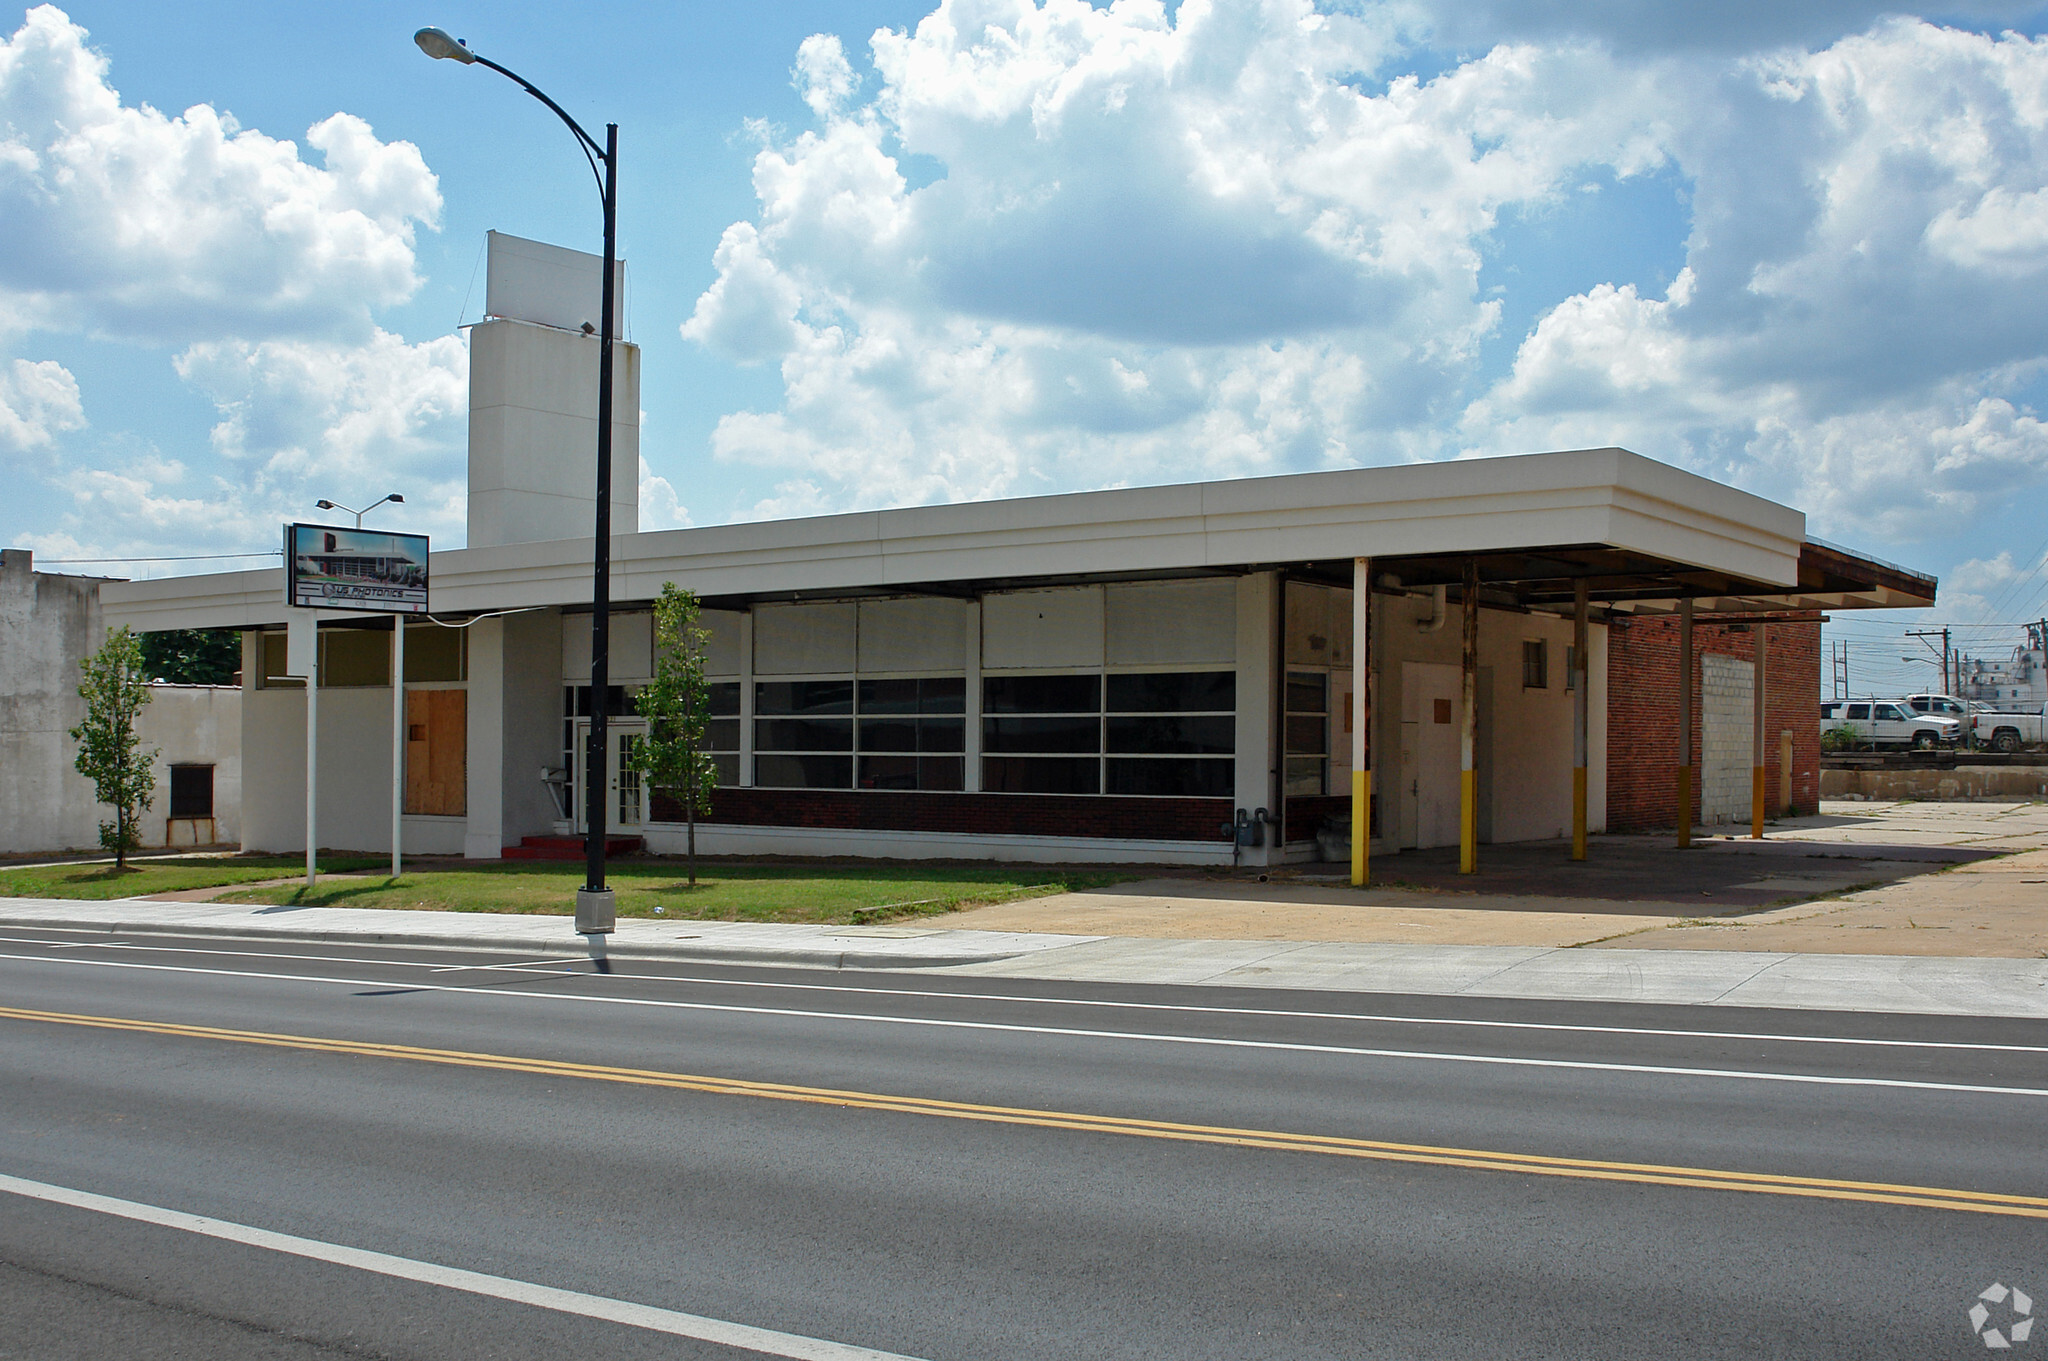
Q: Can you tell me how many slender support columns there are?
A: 5